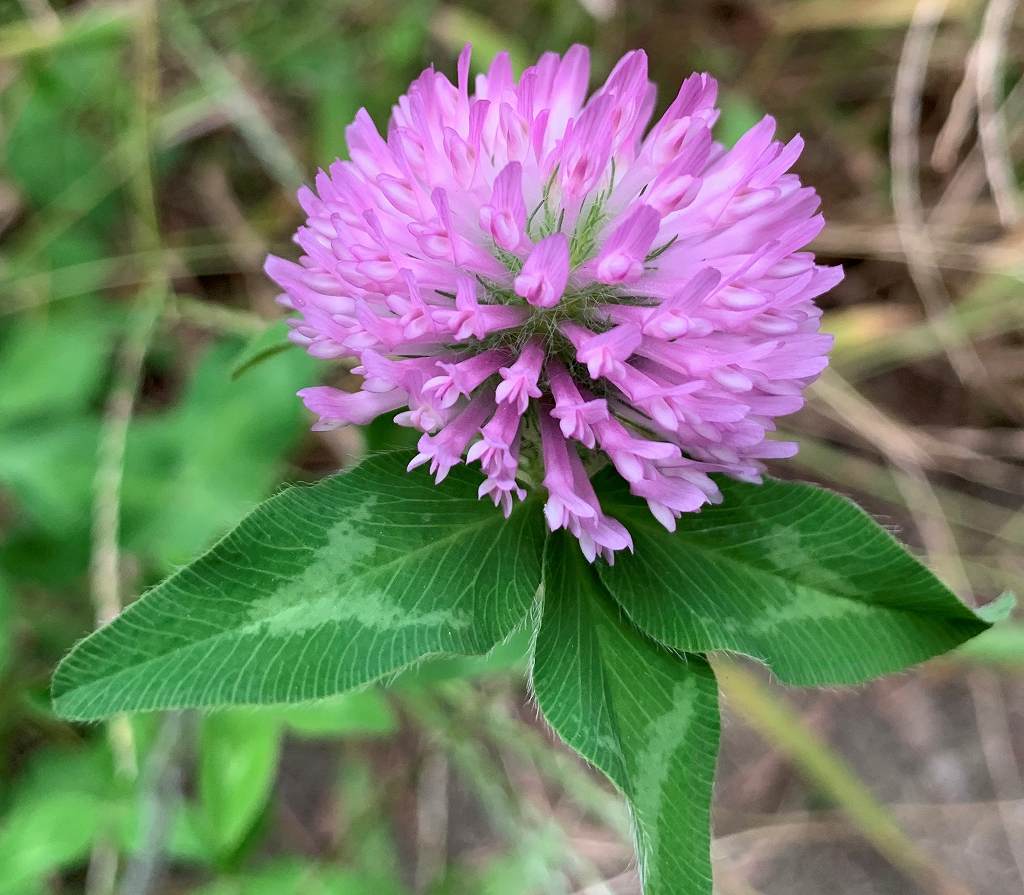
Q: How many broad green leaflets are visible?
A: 3